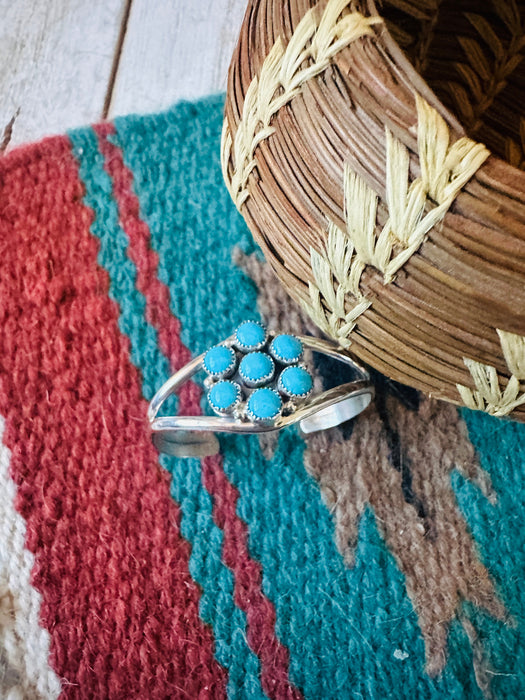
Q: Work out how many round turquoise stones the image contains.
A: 7